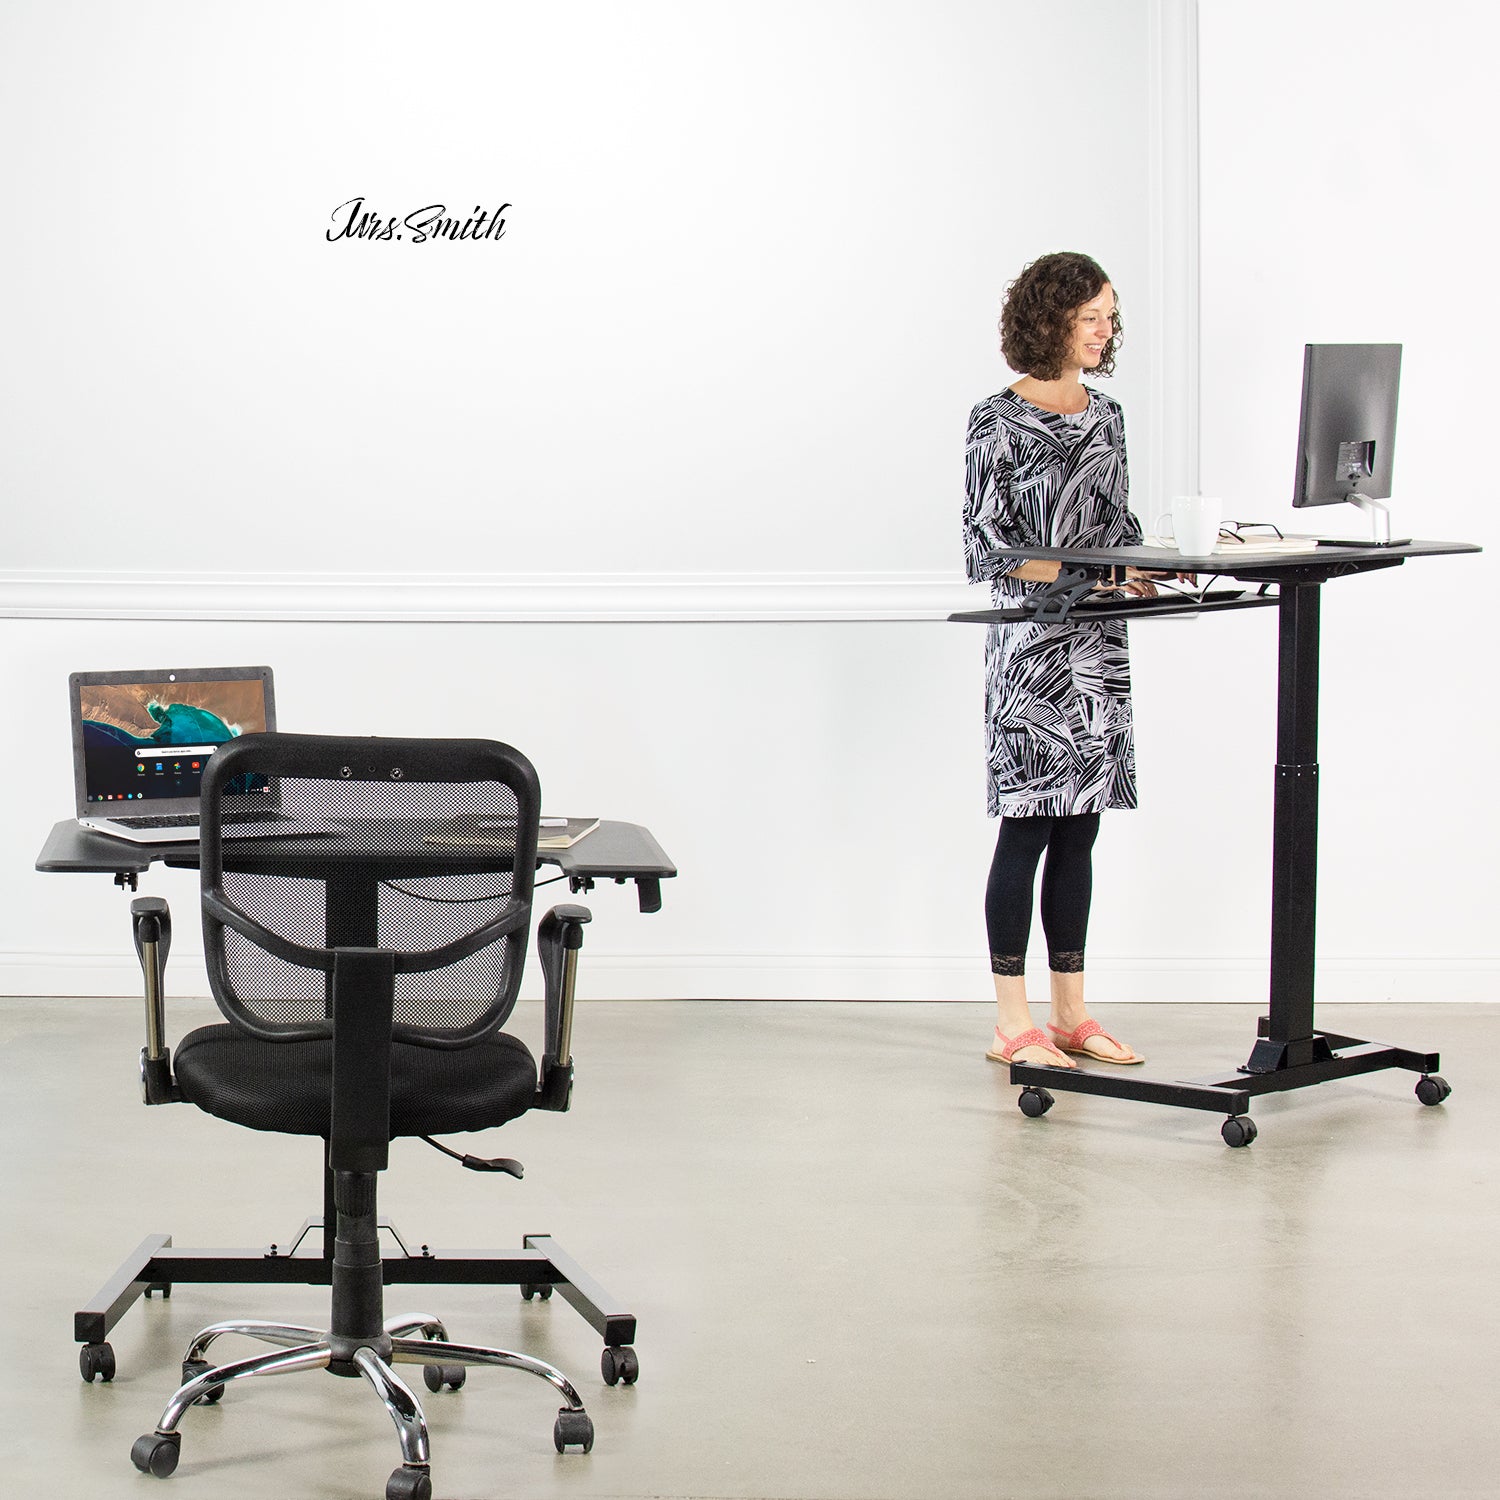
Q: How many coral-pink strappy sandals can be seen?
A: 2